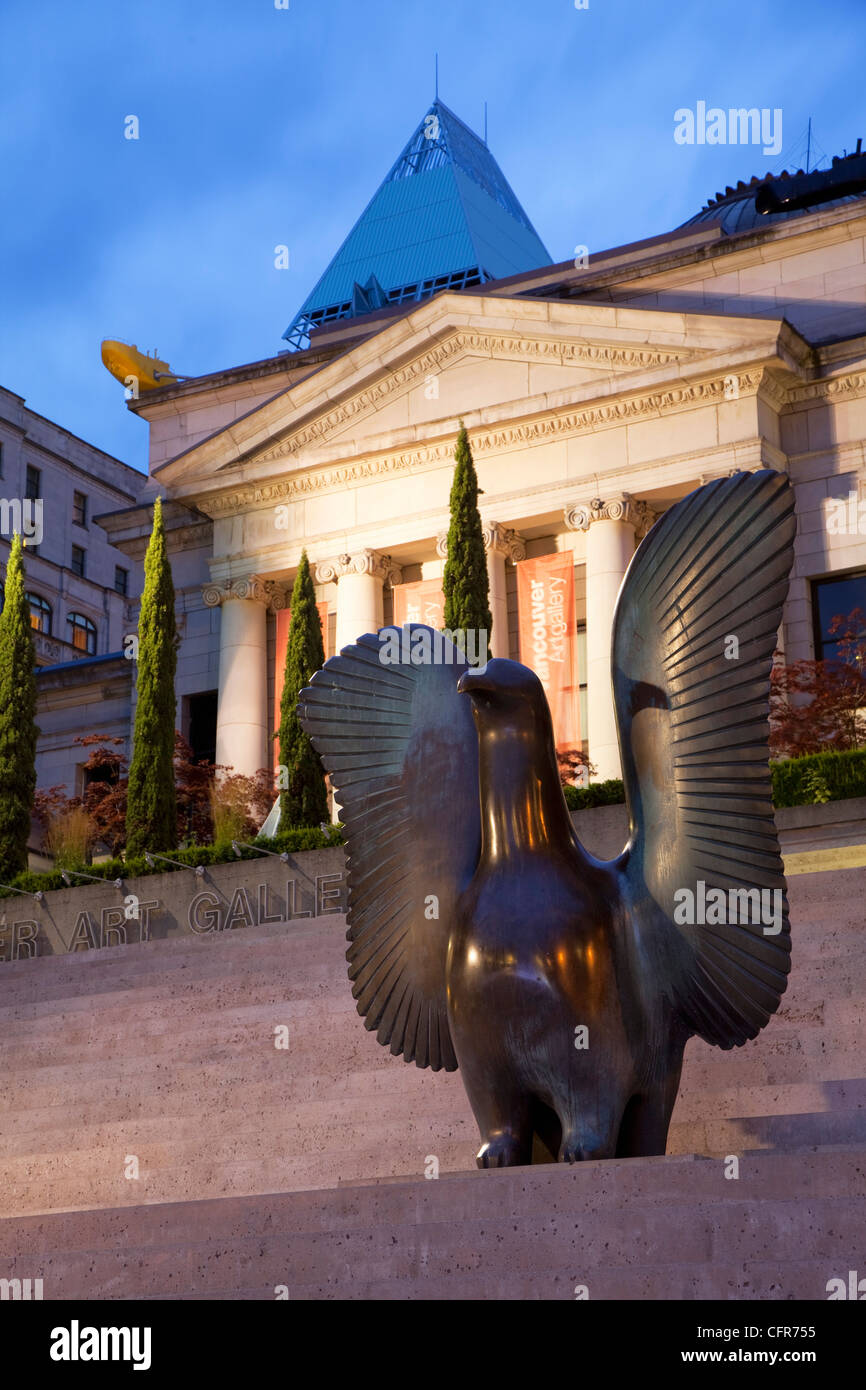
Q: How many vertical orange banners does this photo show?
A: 3